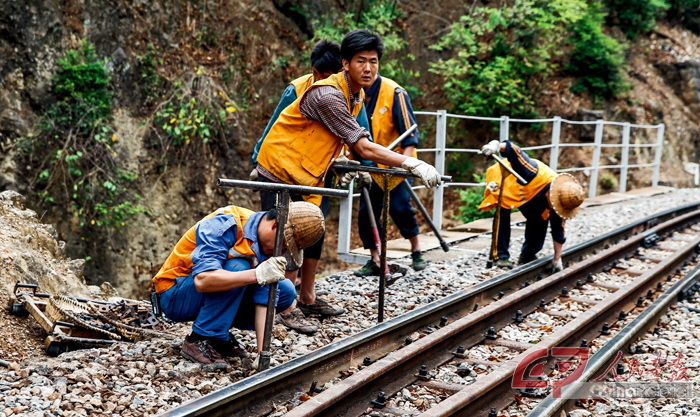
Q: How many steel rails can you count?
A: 4